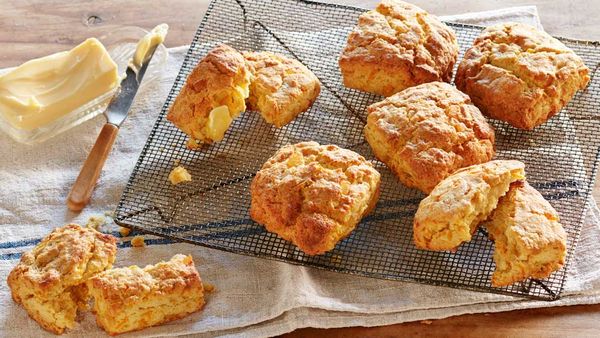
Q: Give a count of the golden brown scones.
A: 7